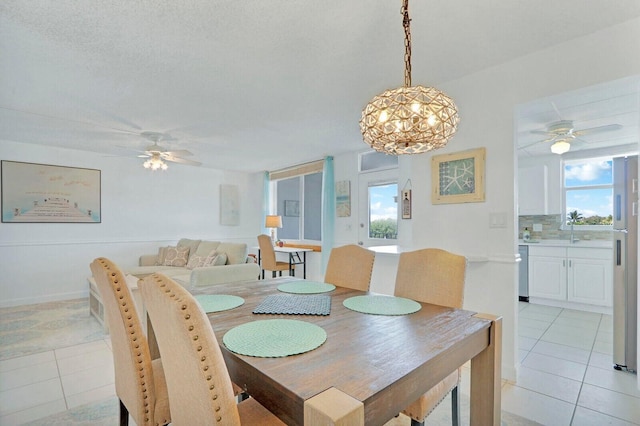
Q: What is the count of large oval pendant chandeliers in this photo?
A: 1